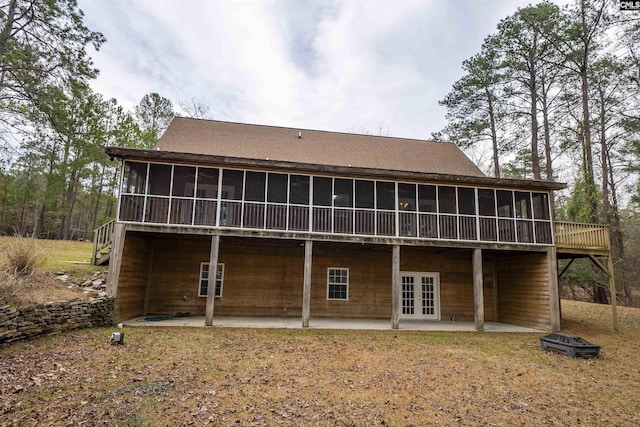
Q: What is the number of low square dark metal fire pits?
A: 1